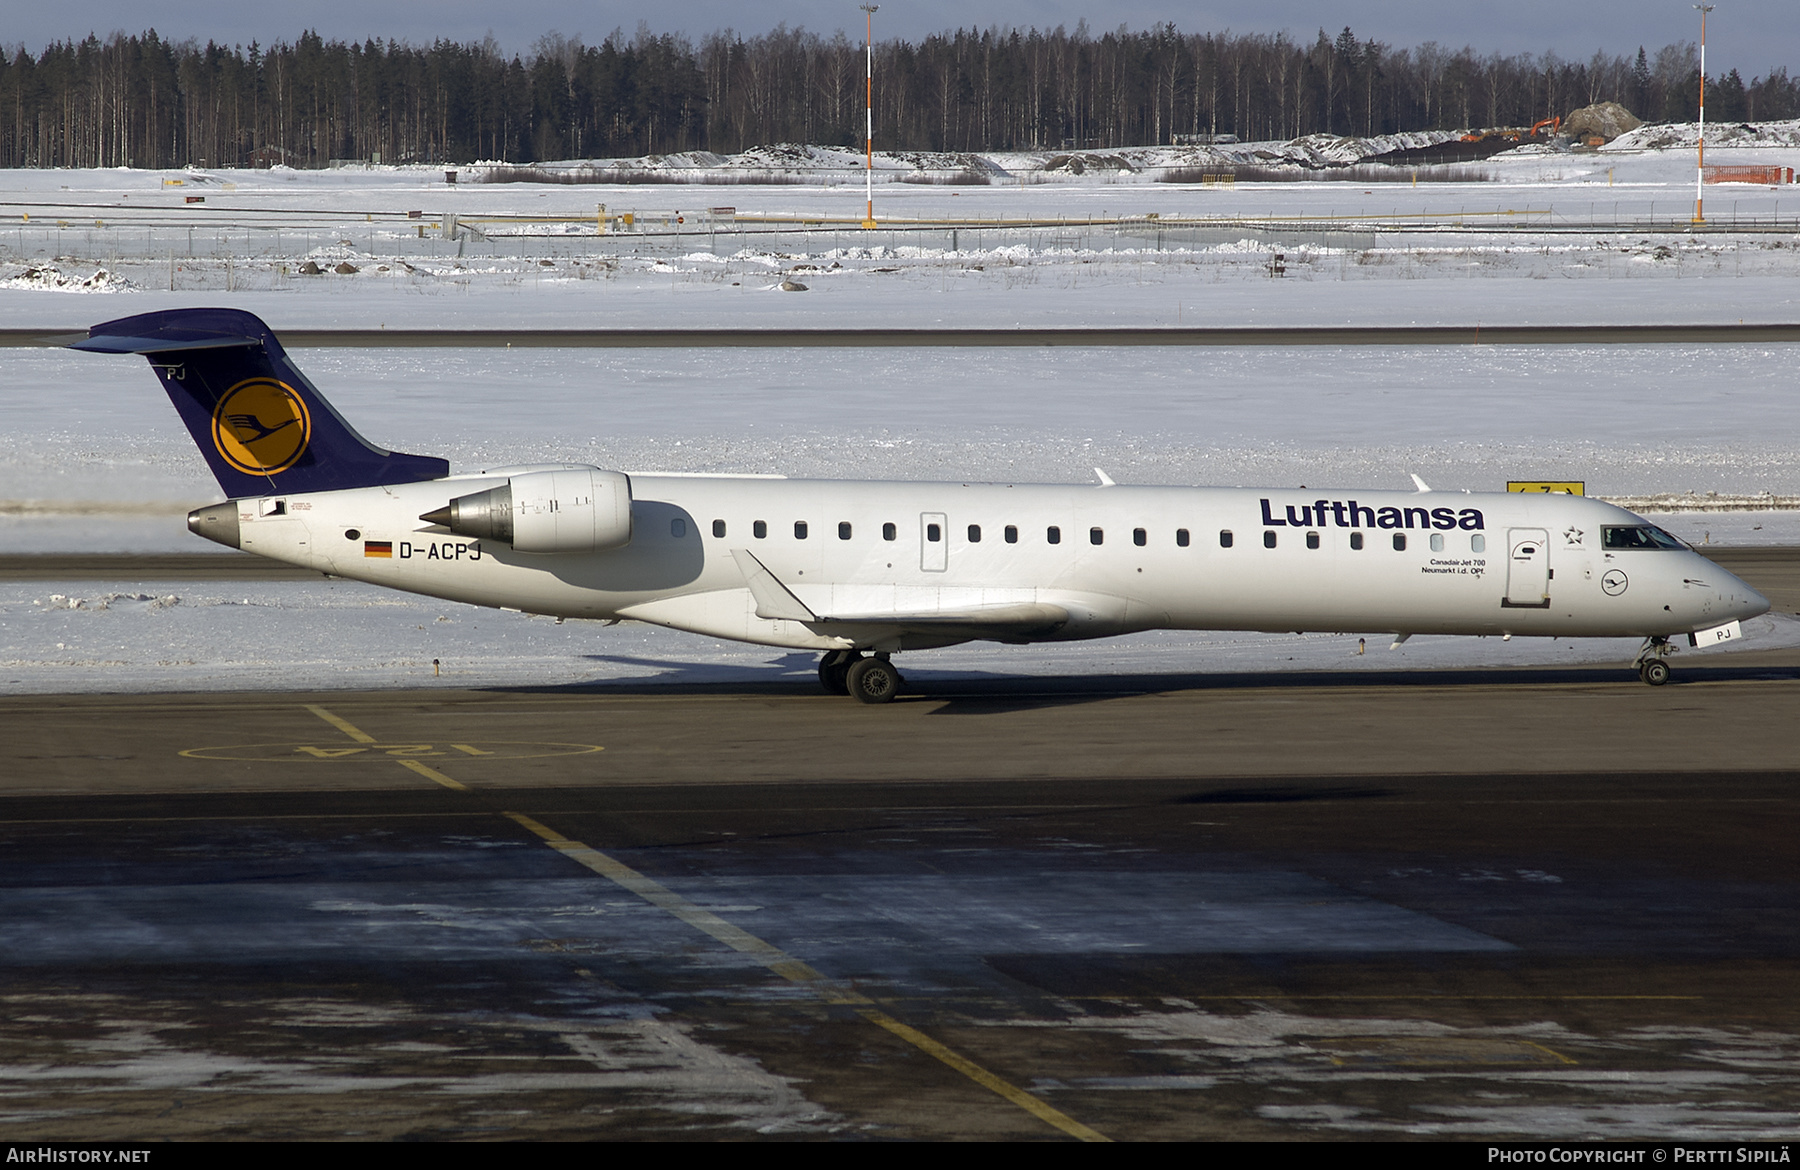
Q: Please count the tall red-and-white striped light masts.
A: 2